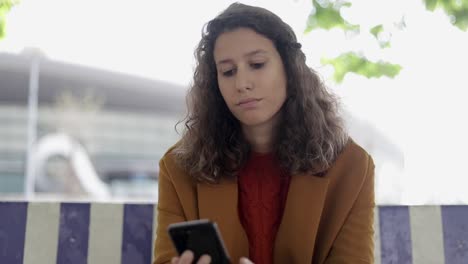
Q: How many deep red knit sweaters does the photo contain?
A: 1